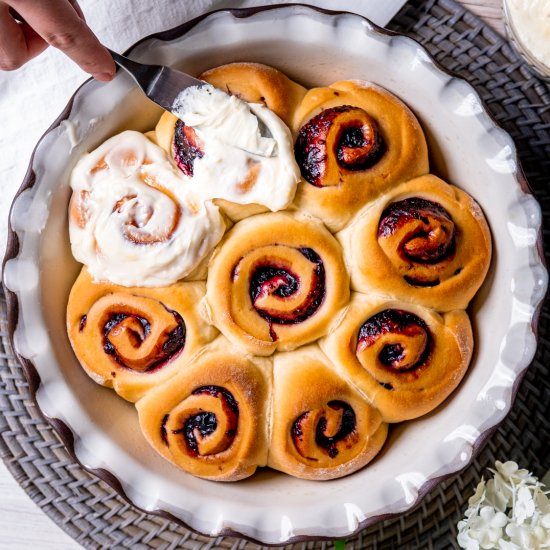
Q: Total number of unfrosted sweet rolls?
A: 7